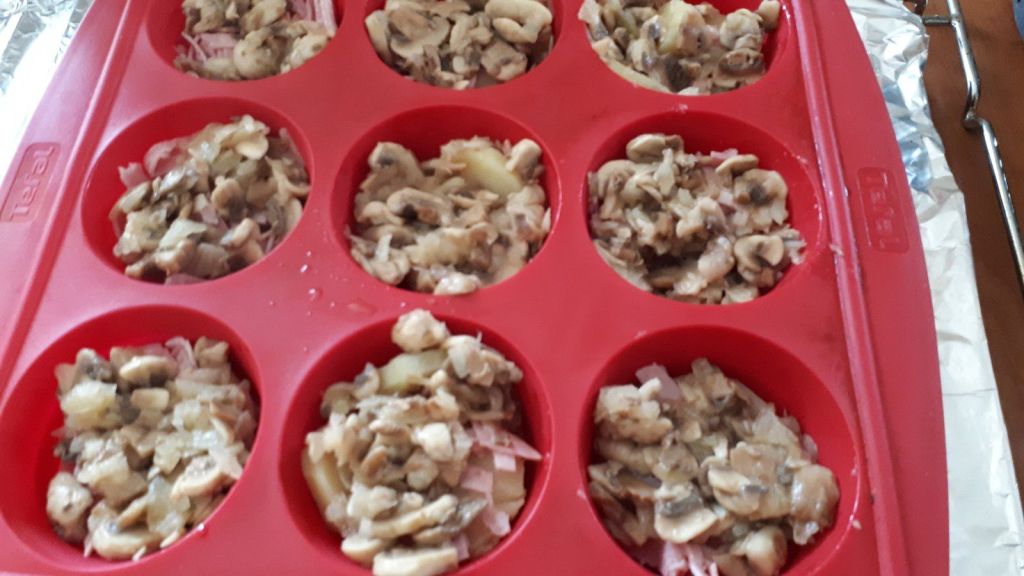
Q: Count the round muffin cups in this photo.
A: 9